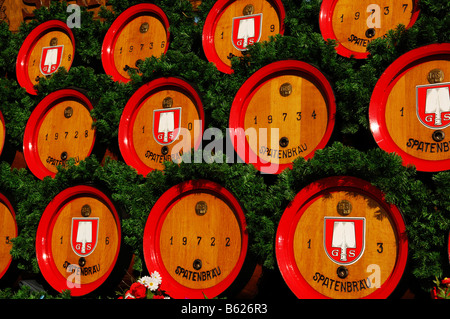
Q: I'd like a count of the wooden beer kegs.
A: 13